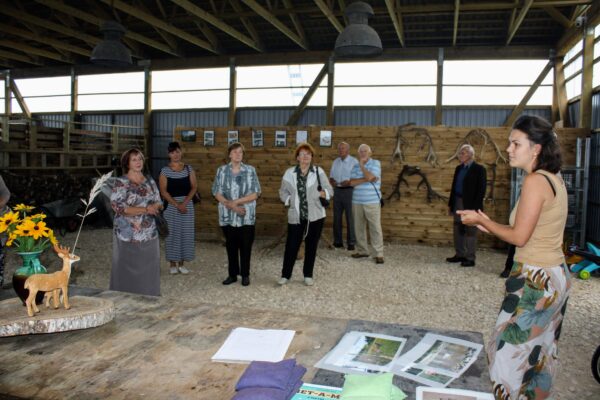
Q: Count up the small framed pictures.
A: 7